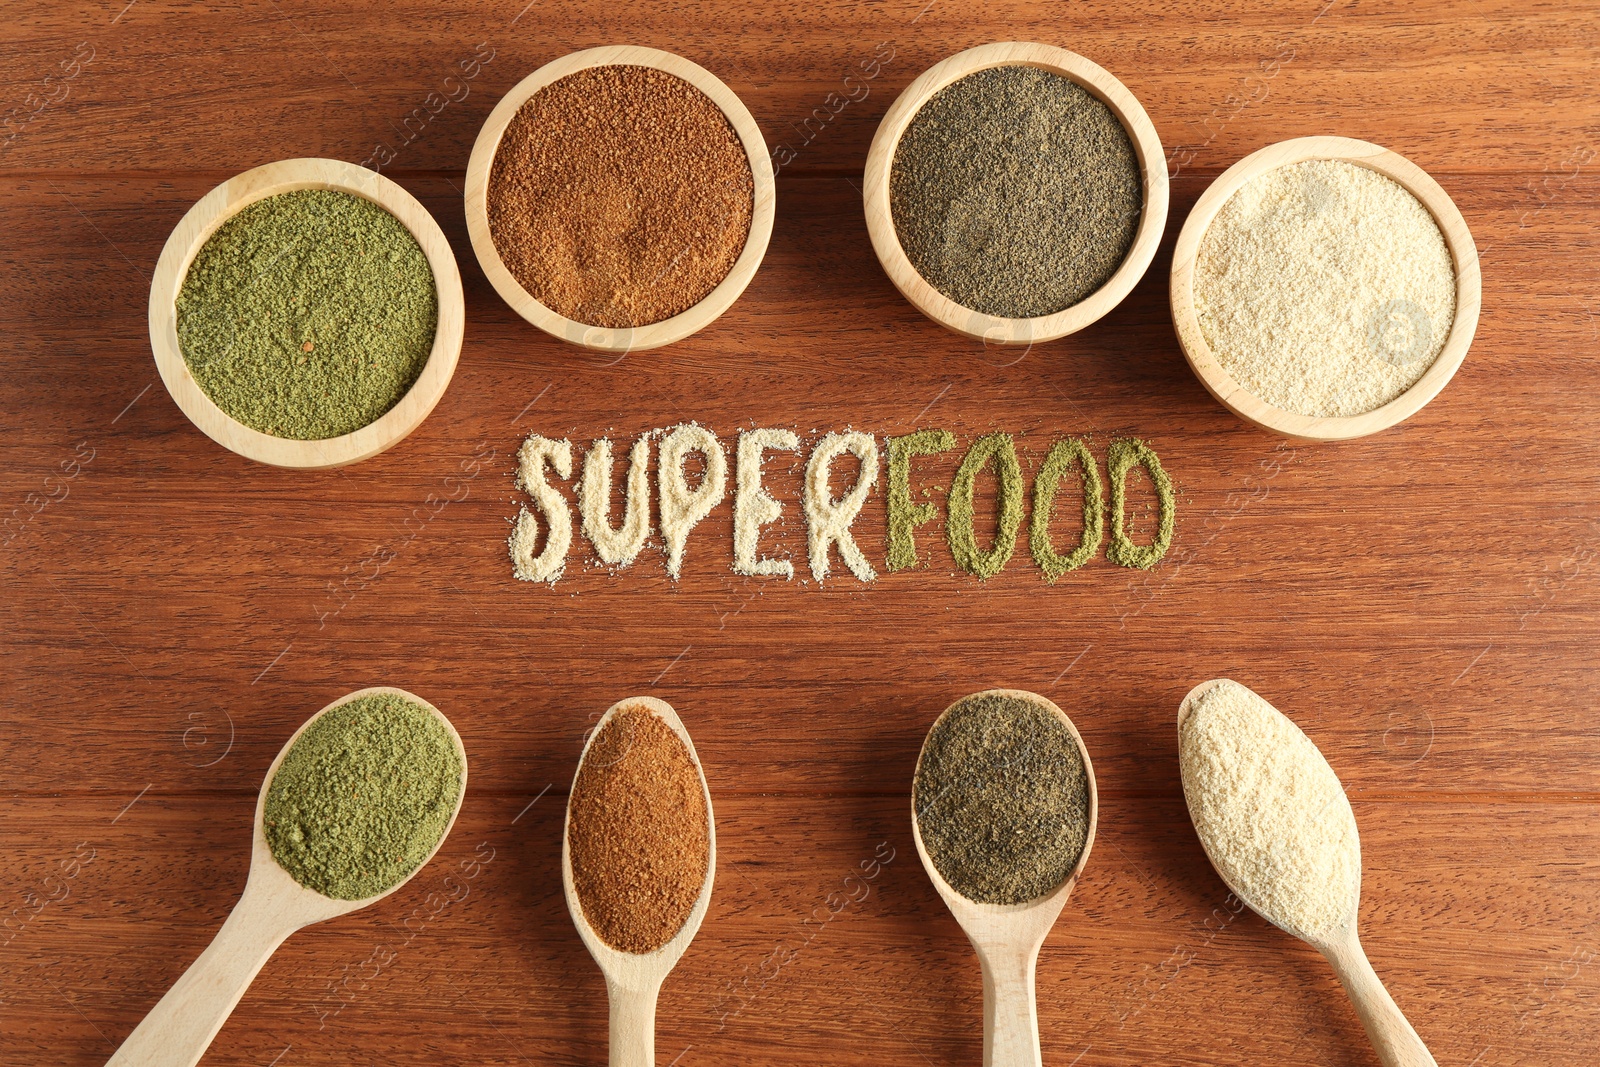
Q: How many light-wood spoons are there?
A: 4